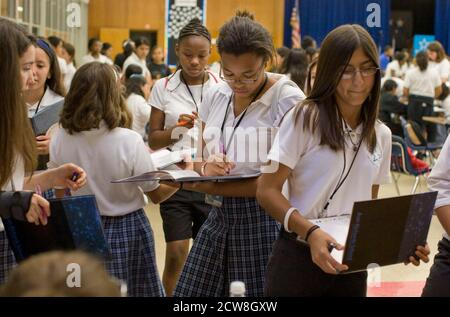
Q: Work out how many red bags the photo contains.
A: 1